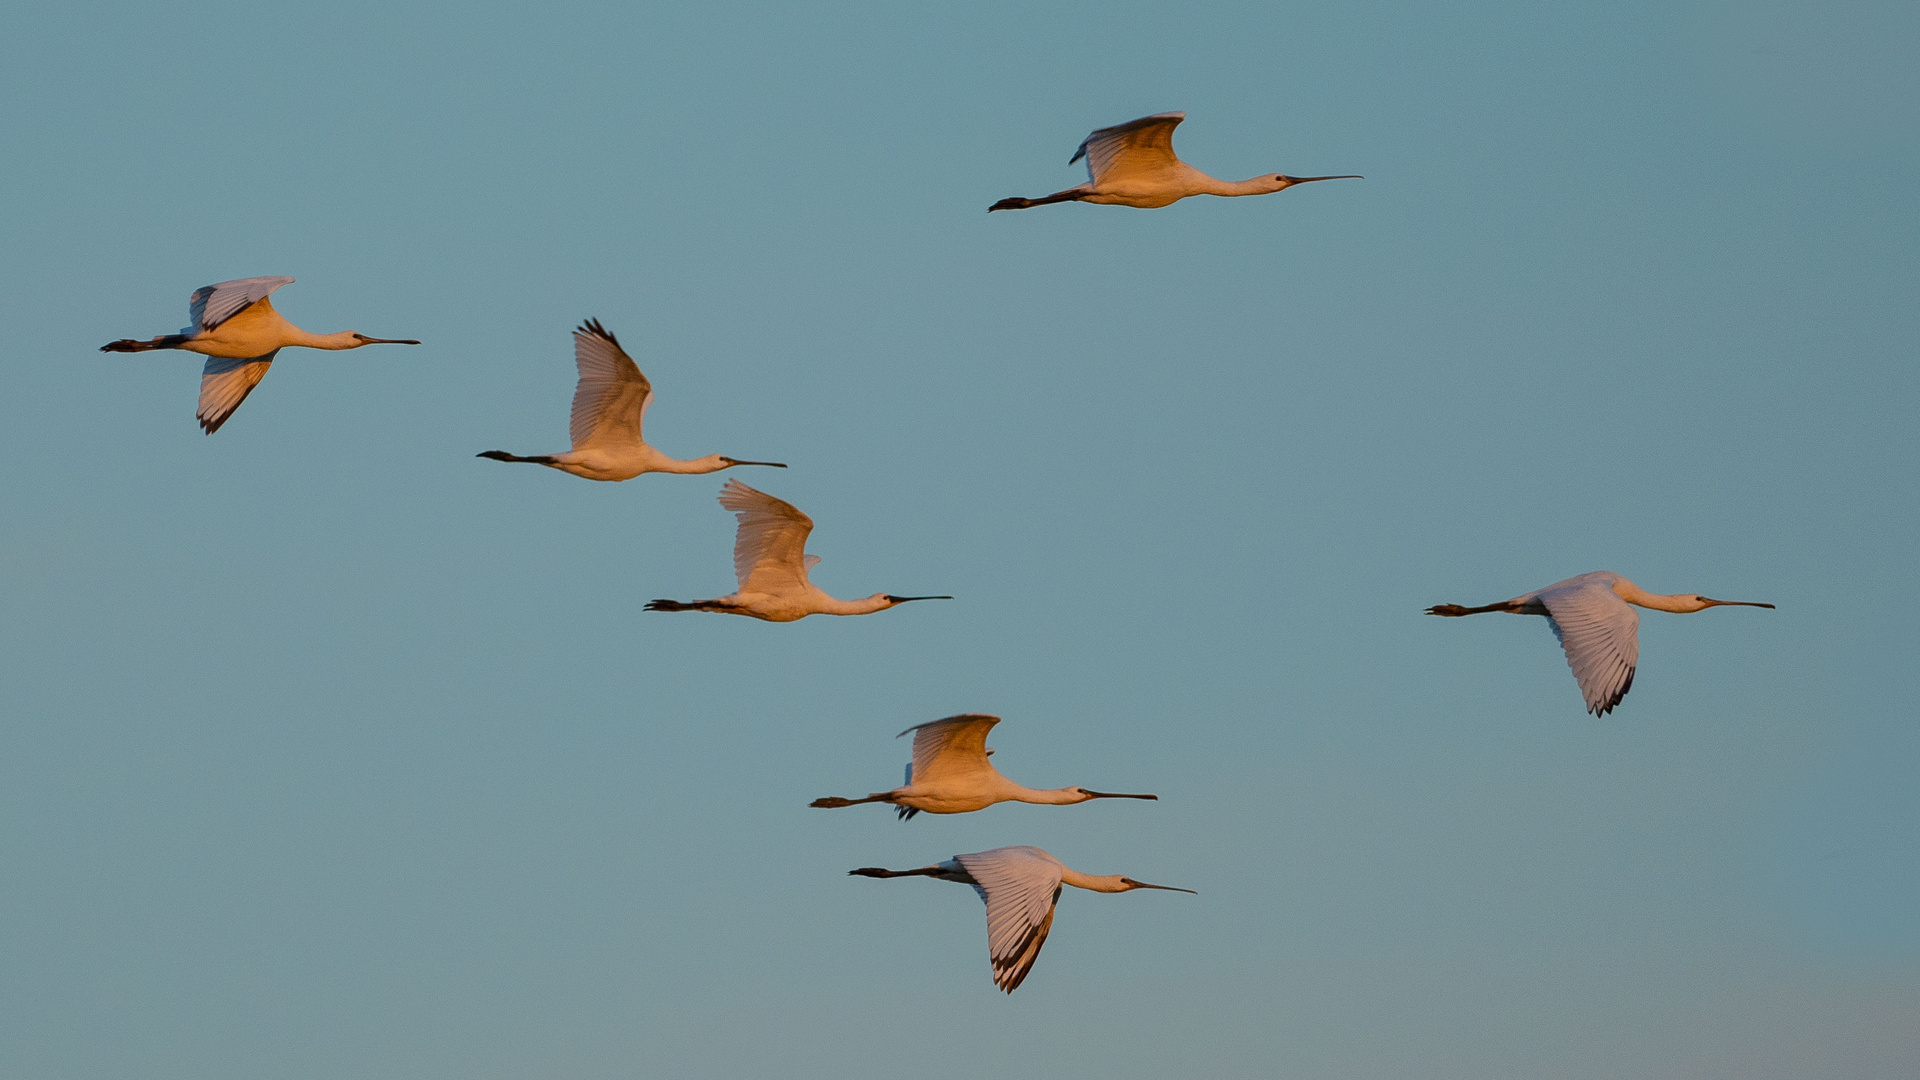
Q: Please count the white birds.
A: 7